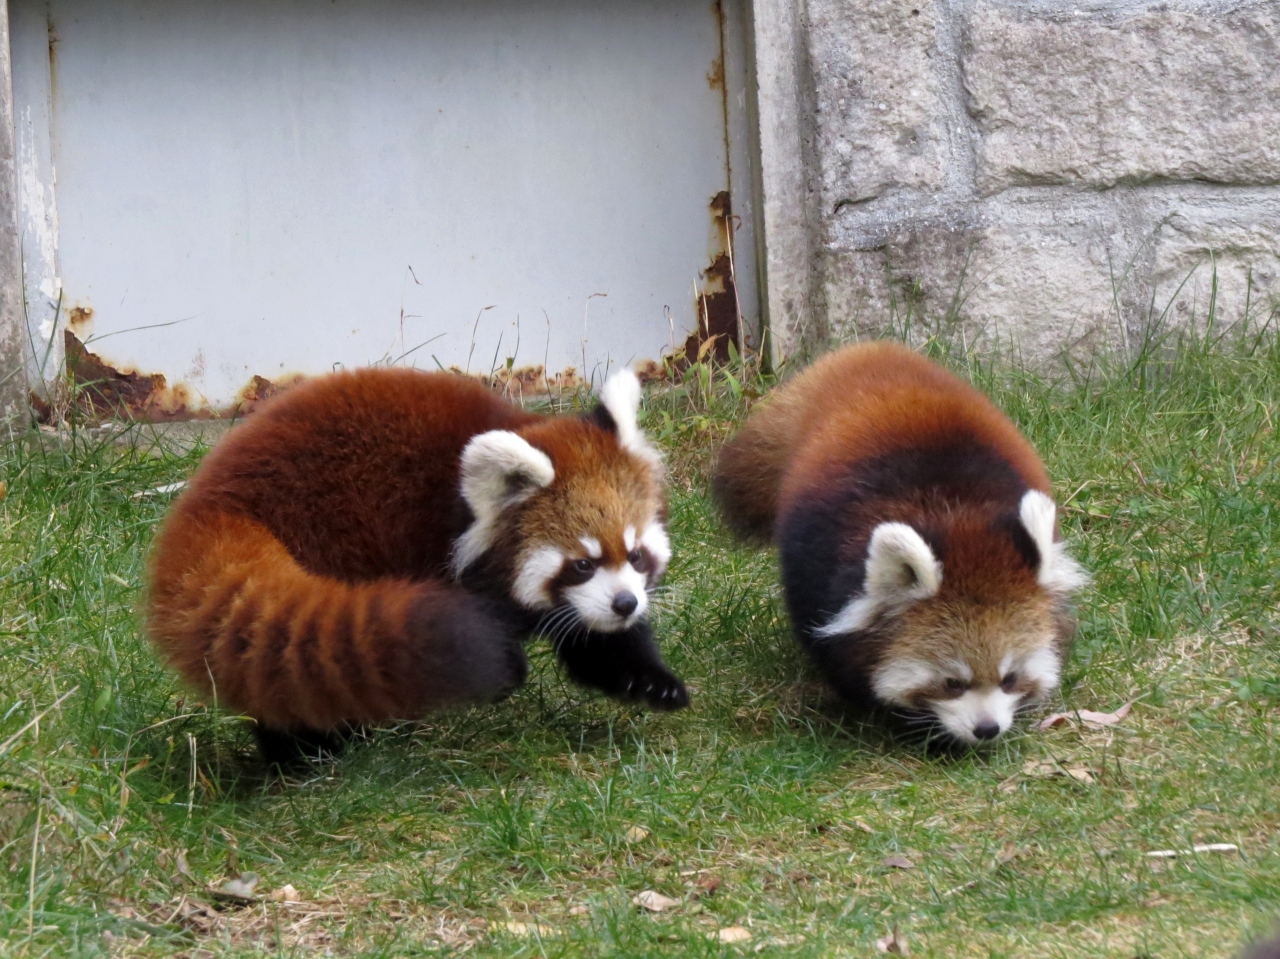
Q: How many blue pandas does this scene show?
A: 0